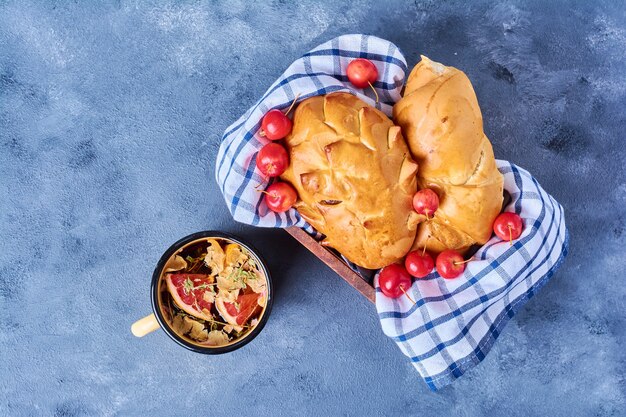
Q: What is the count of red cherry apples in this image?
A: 9